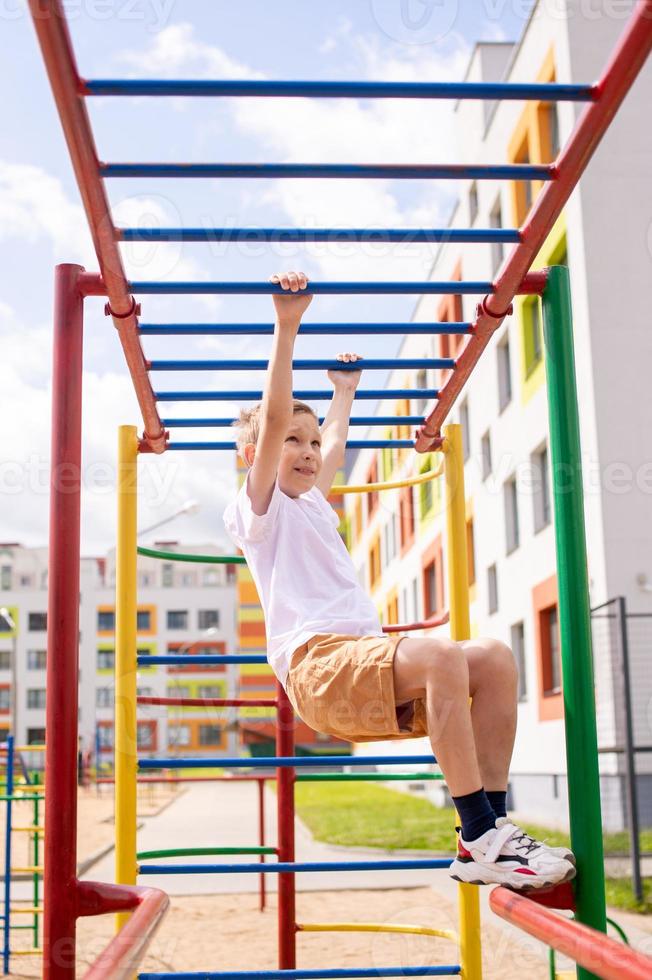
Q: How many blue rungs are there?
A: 13